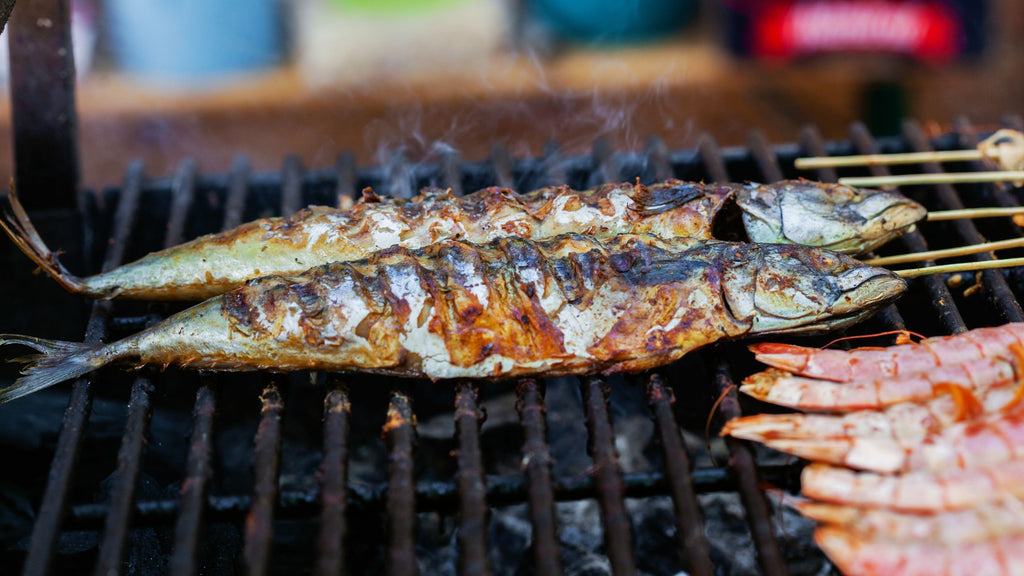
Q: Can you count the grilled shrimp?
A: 7